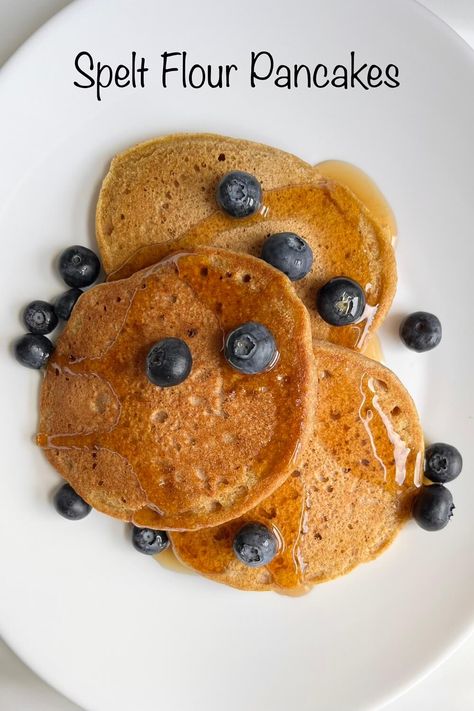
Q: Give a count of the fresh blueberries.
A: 15